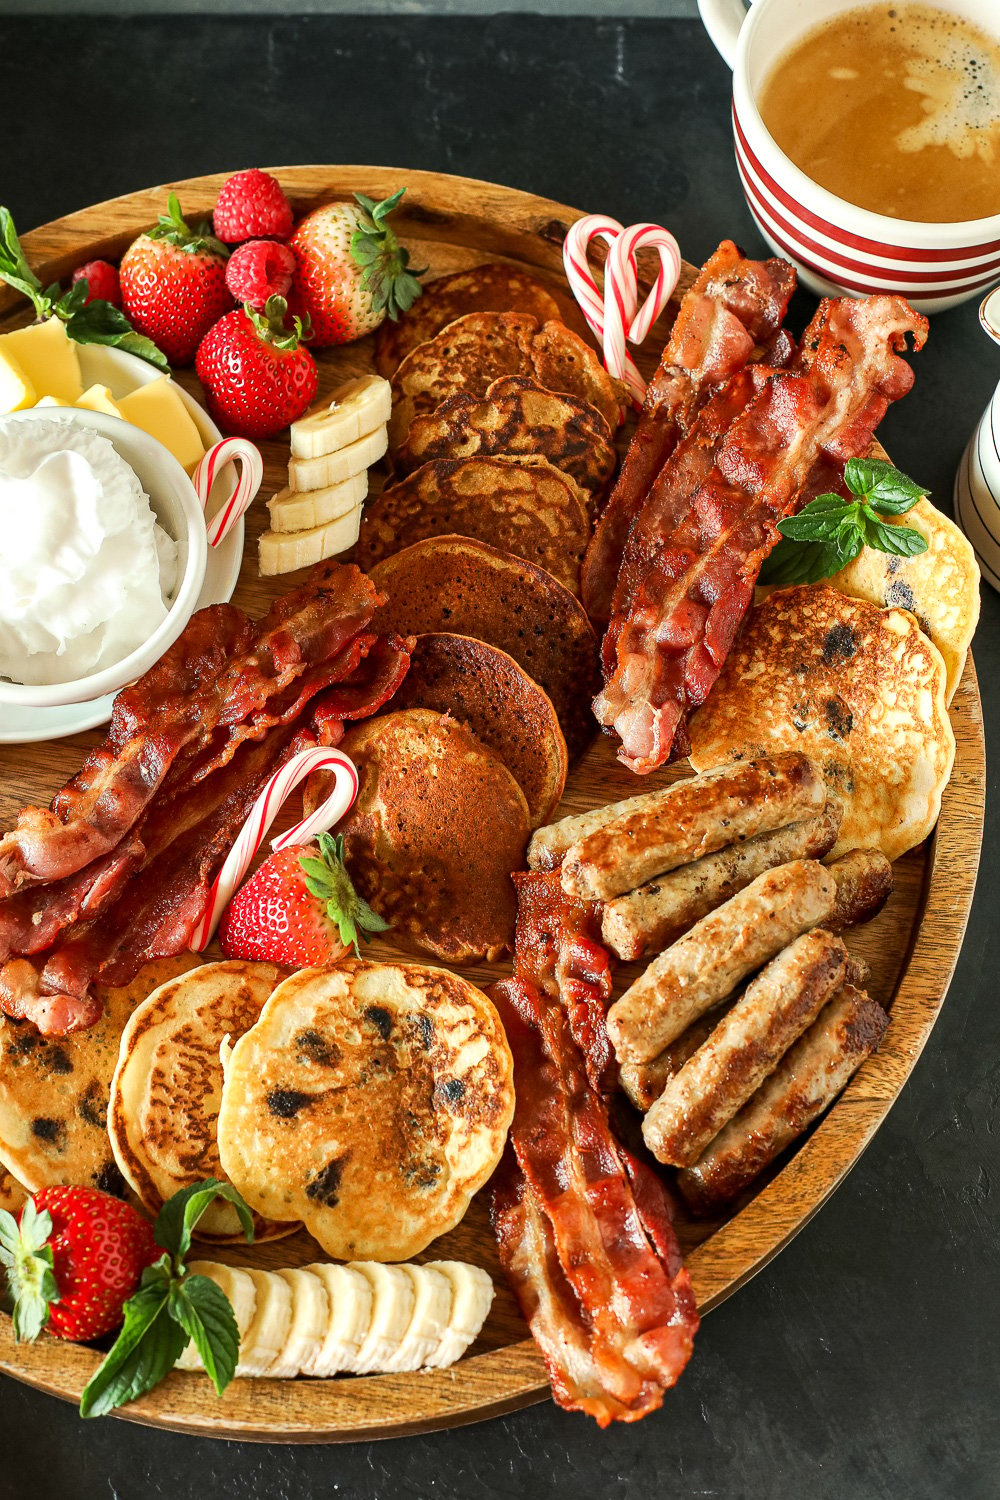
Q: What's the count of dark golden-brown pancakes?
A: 7